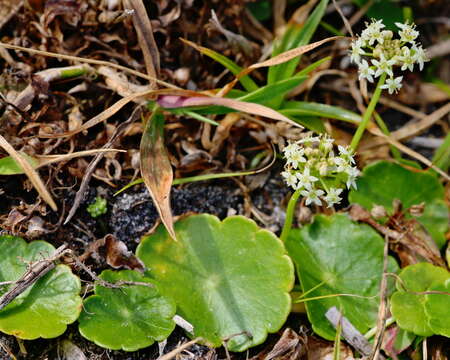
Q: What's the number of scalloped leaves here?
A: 6